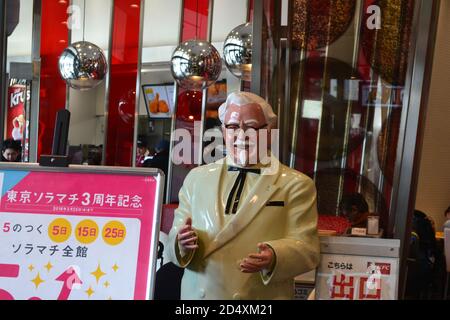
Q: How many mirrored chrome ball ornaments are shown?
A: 3